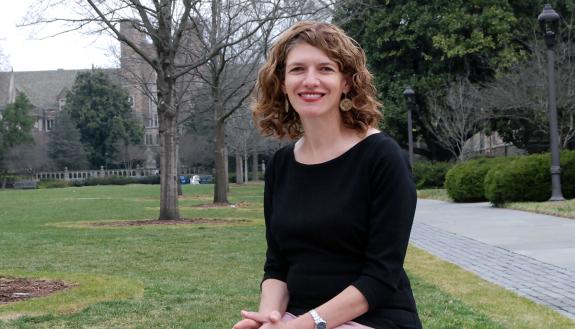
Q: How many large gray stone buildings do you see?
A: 1